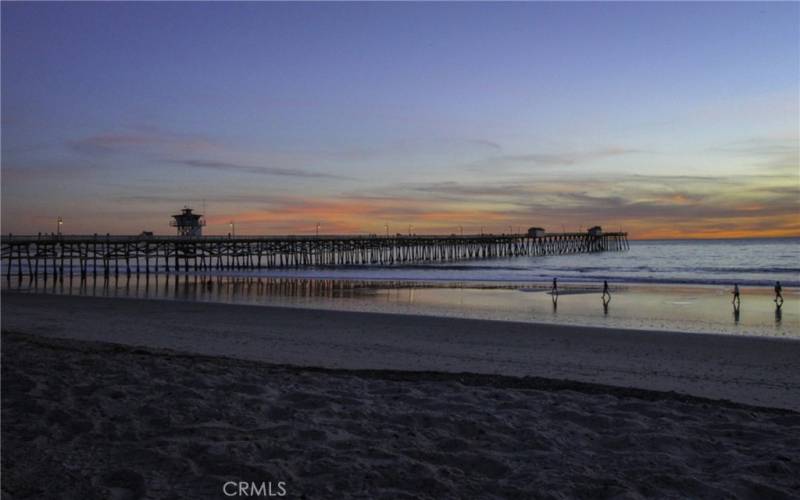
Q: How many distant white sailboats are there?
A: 0